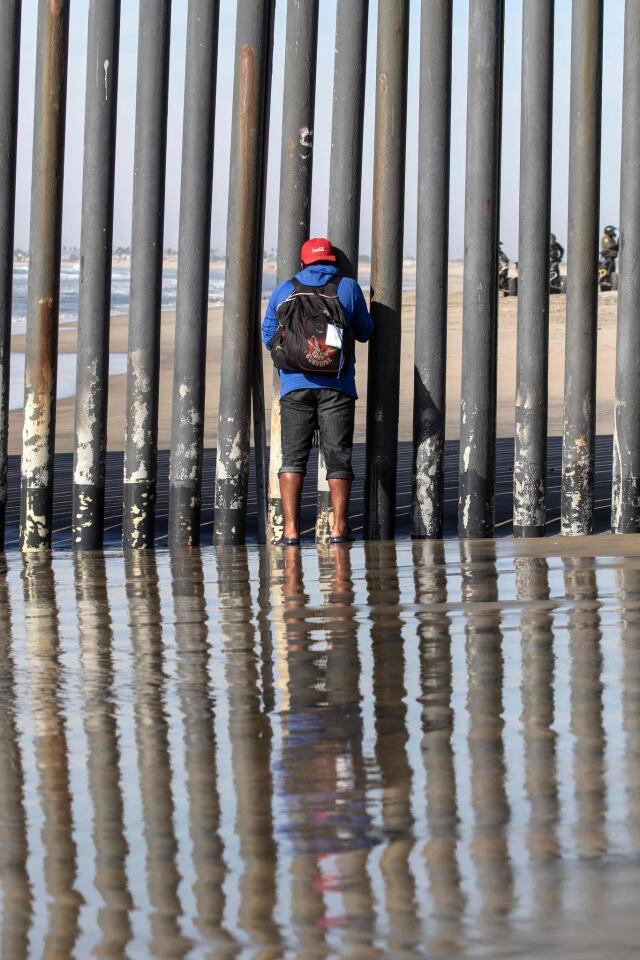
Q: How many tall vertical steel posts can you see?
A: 14